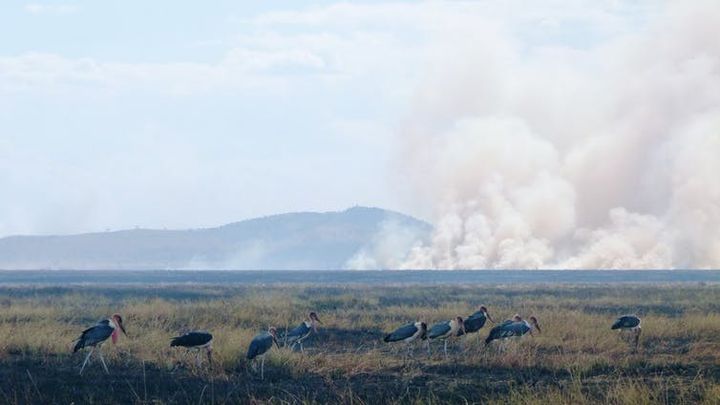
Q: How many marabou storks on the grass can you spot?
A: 10